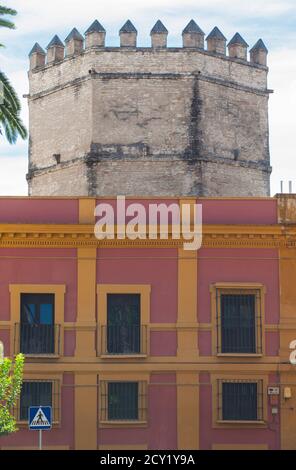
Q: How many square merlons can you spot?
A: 10